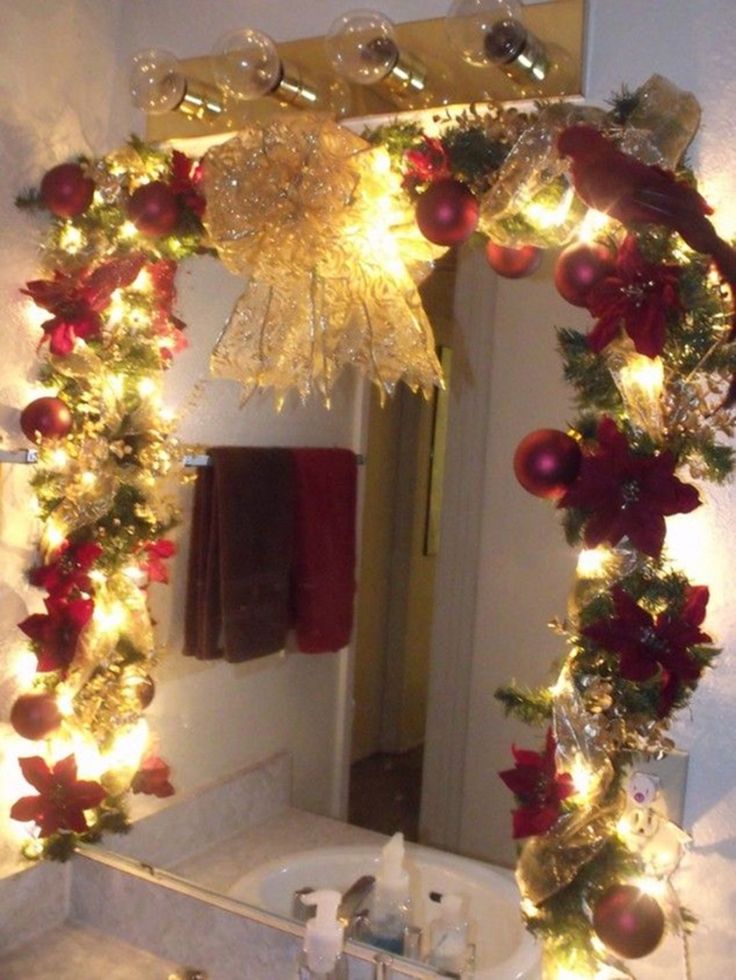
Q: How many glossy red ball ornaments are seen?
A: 9